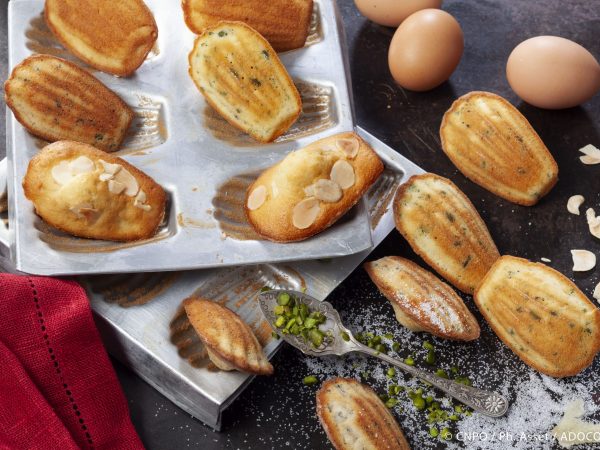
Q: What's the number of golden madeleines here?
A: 12